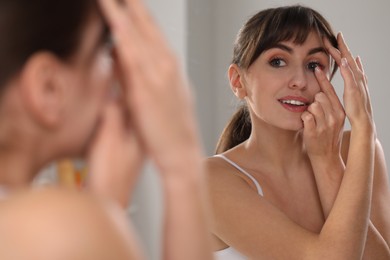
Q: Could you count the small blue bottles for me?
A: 0